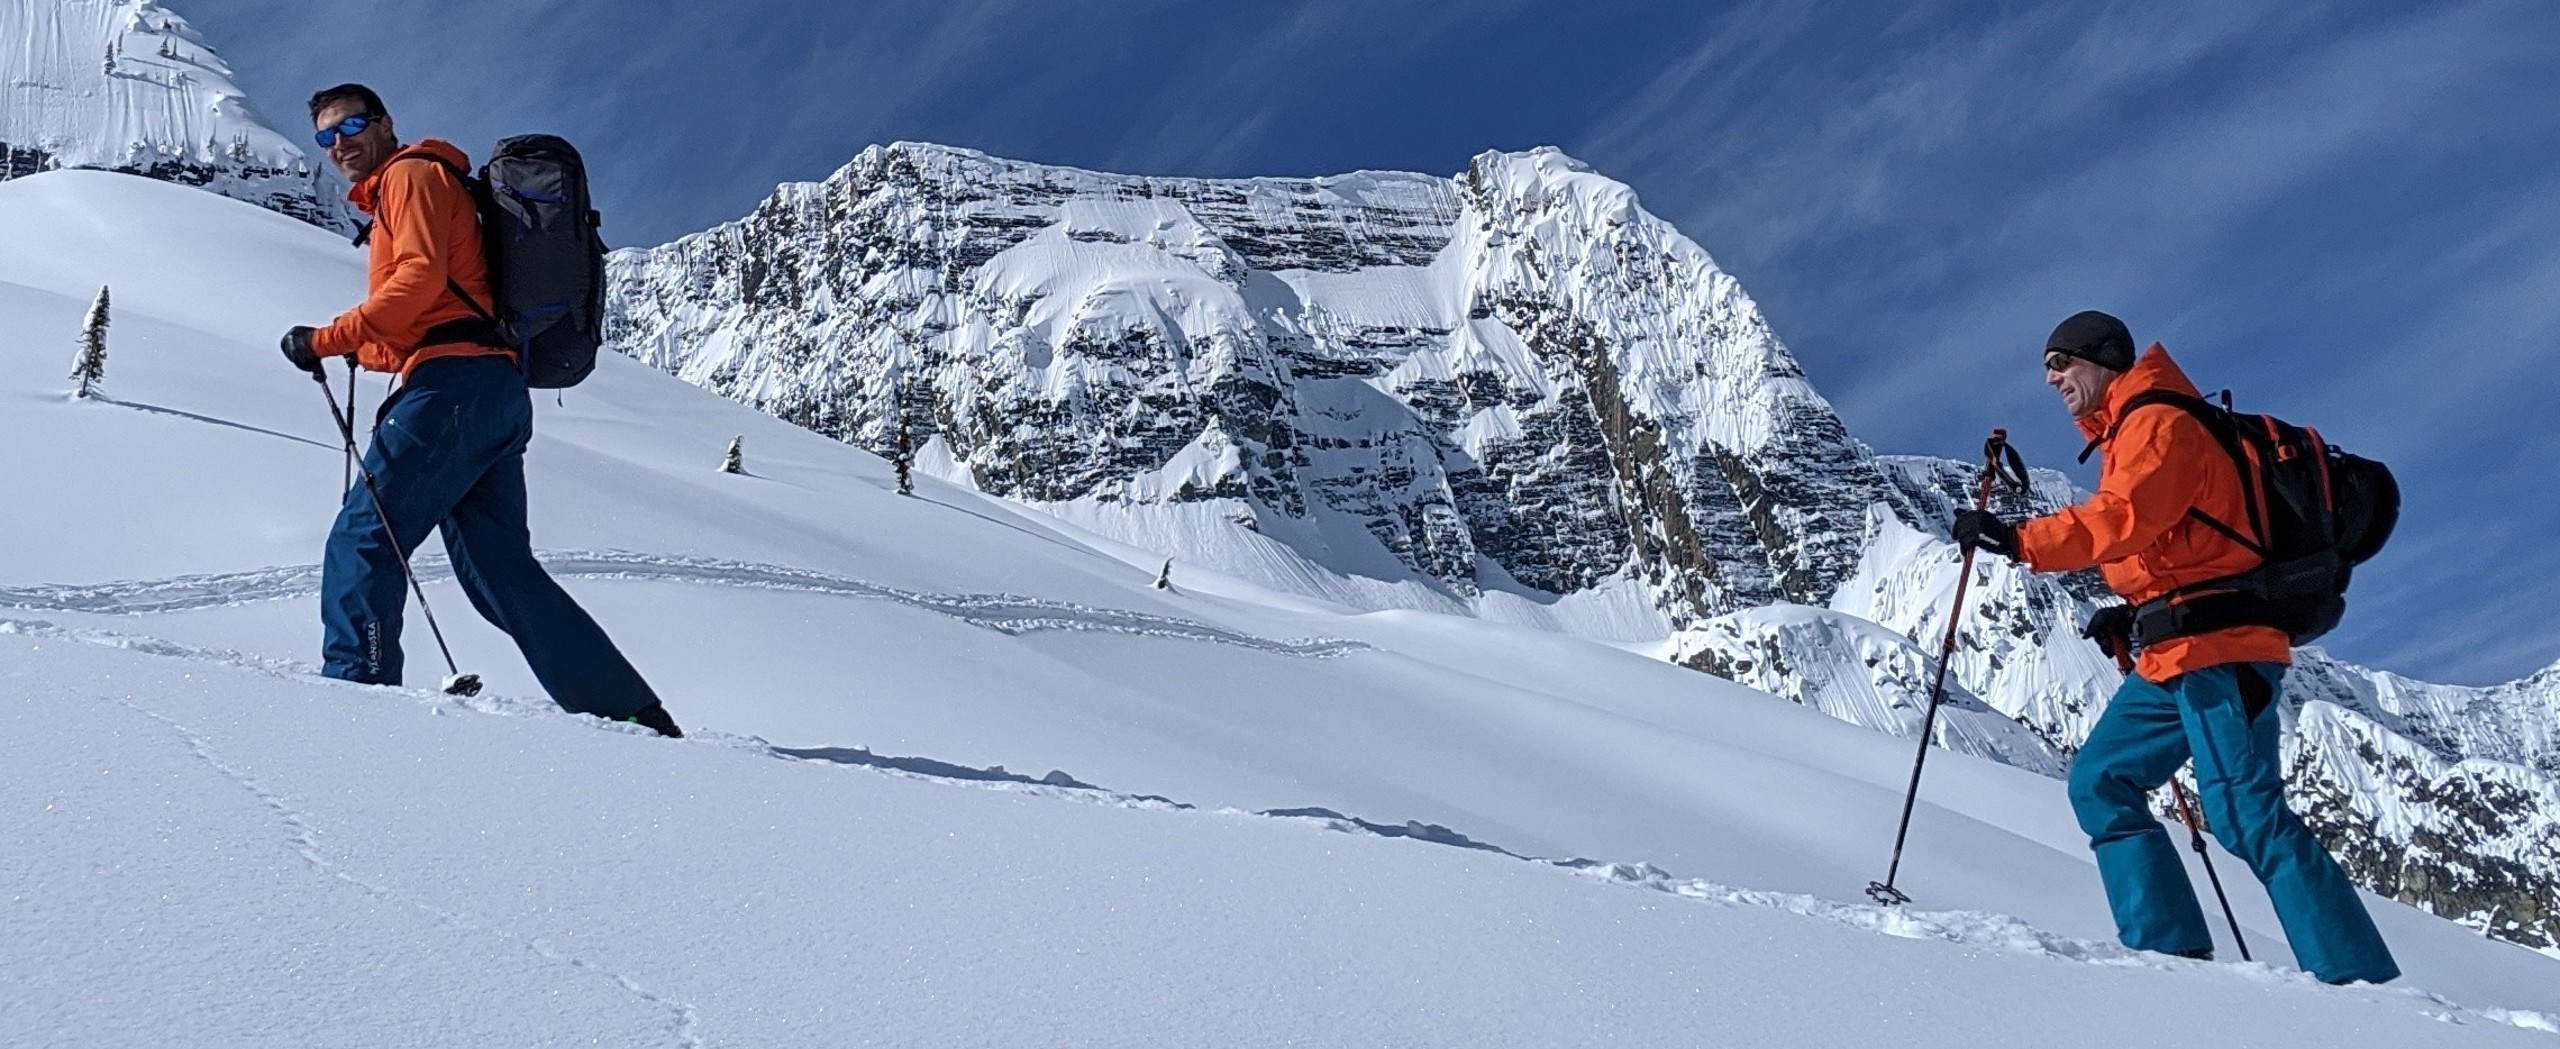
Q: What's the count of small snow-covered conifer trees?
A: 4